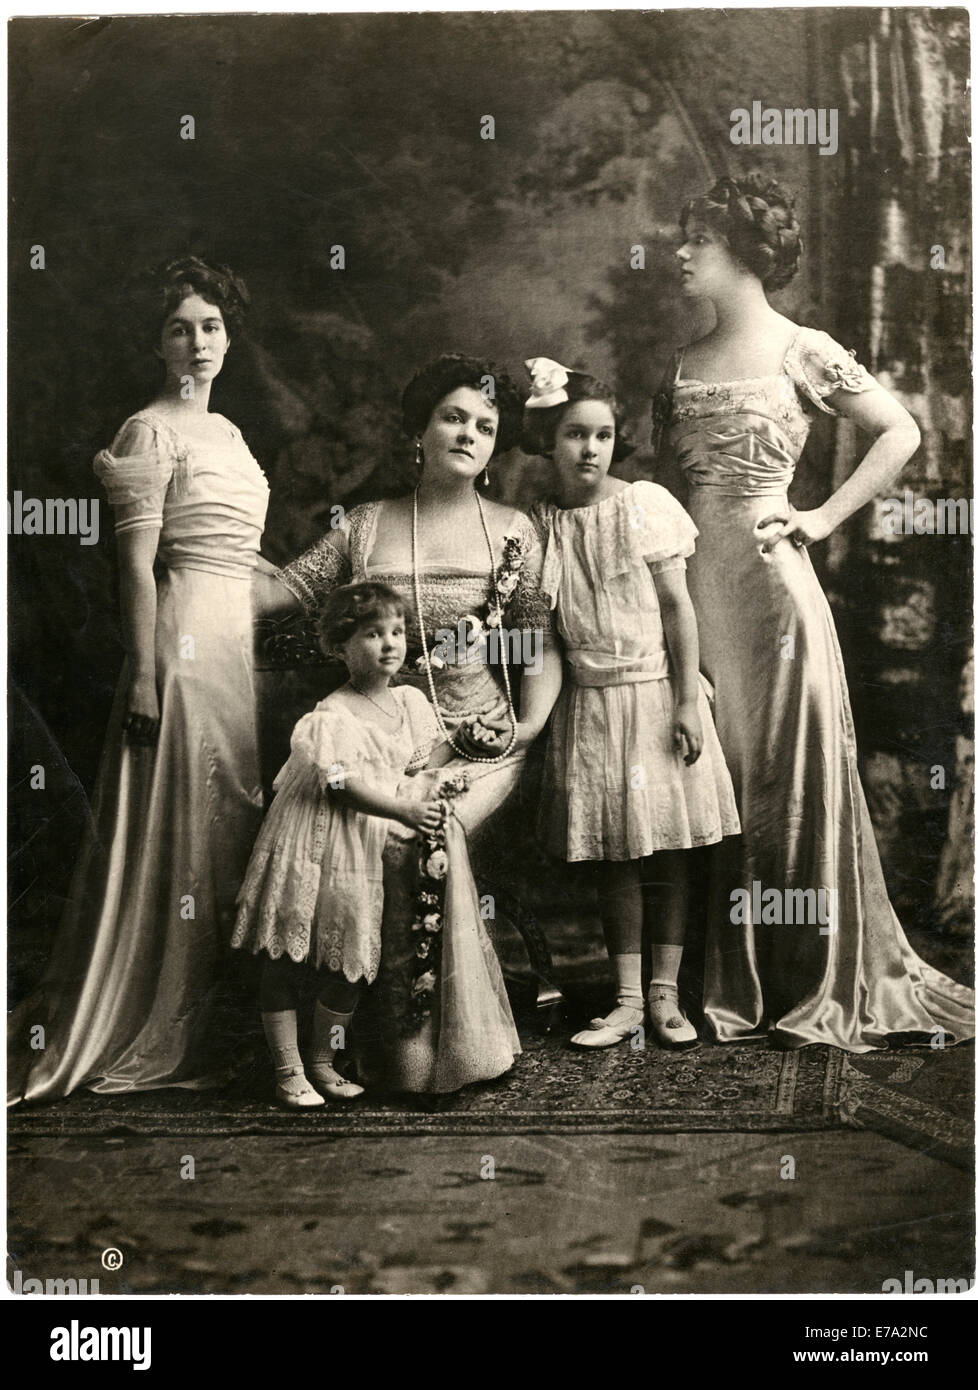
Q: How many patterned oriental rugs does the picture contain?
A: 2